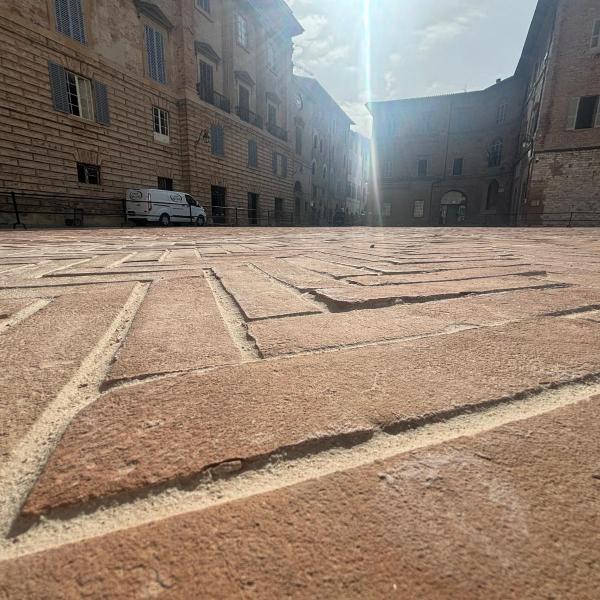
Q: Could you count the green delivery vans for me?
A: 0